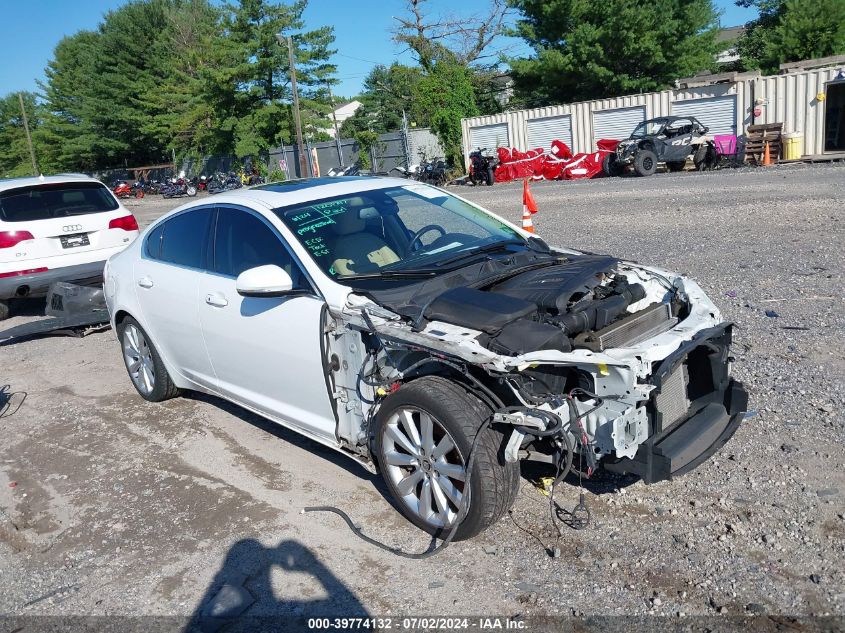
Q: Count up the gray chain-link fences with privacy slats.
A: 1